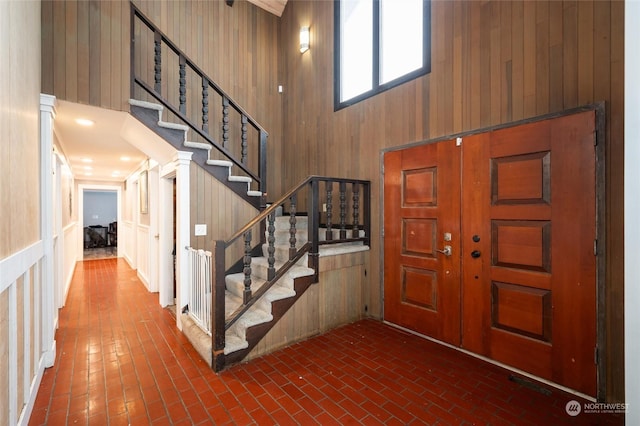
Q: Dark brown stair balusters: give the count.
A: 11